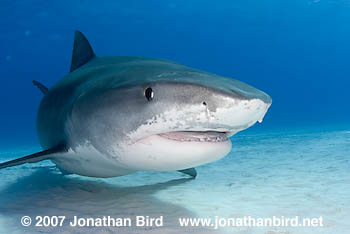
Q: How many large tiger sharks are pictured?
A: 1